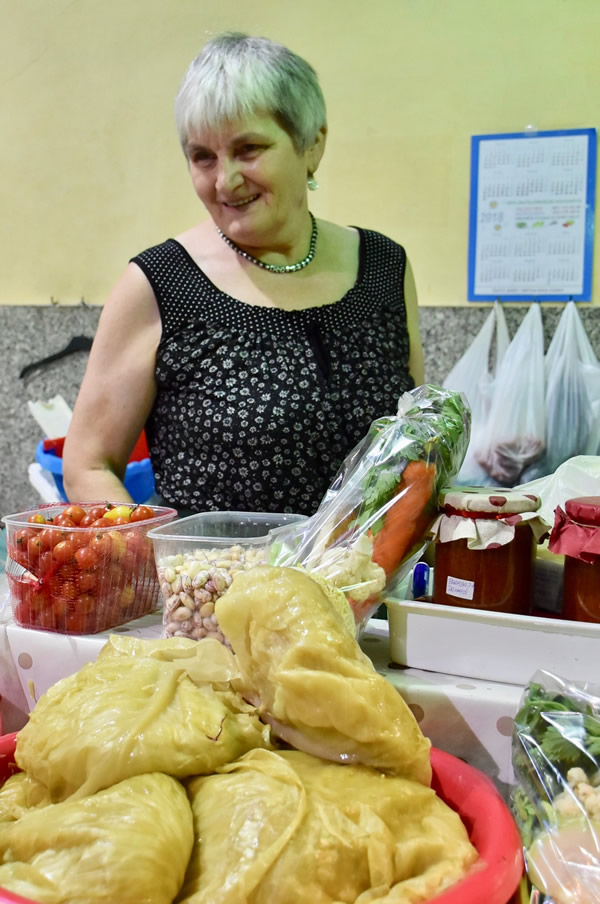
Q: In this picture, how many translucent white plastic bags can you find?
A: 3